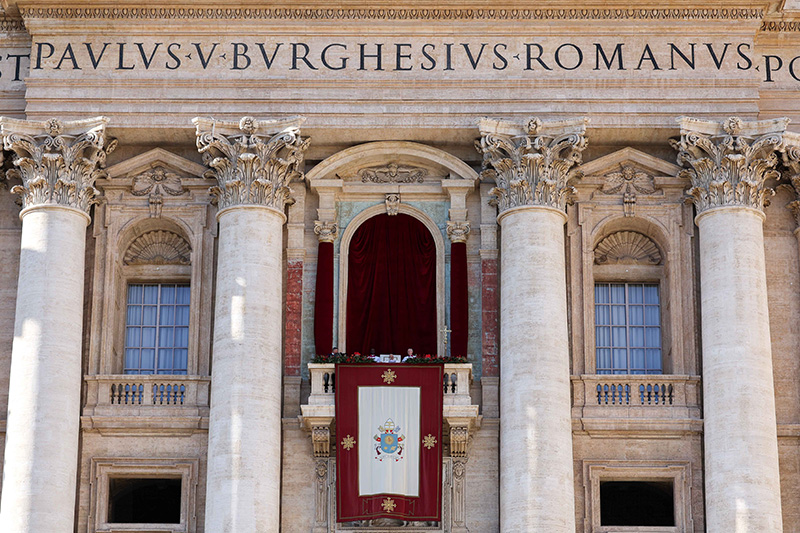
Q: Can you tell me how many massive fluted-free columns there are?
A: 4